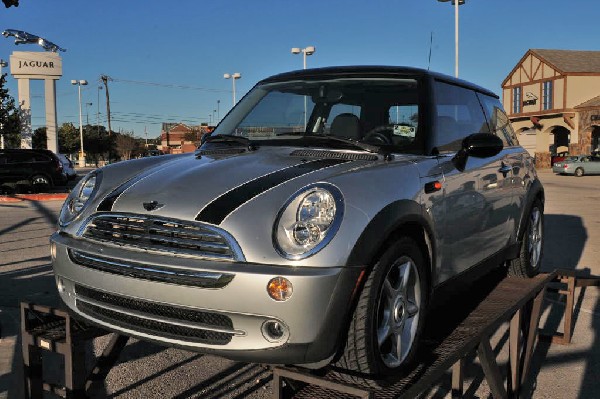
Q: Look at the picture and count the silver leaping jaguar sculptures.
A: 1